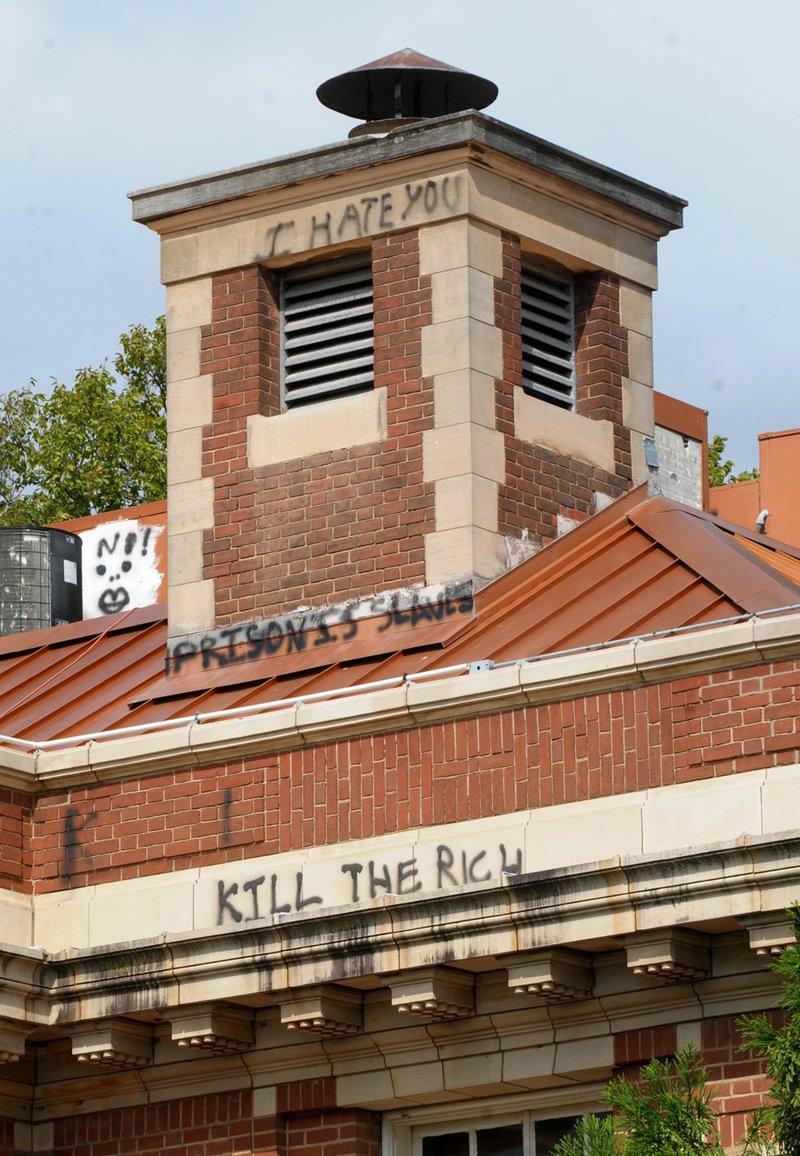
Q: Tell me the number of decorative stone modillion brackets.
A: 8